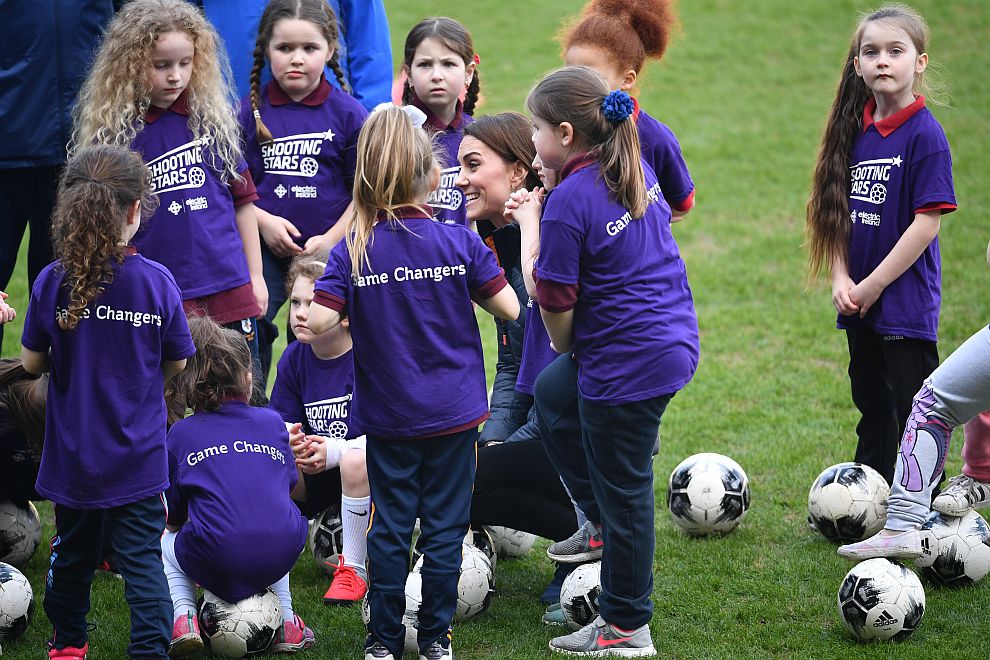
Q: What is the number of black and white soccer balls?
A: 13